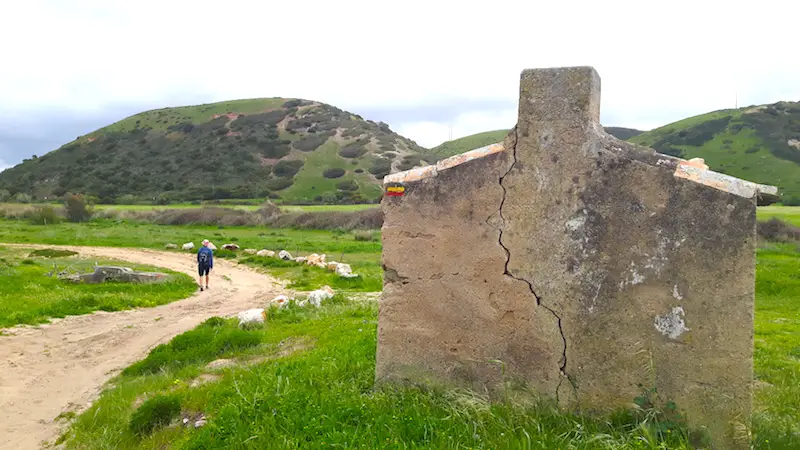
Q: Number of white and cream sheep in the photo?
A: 0